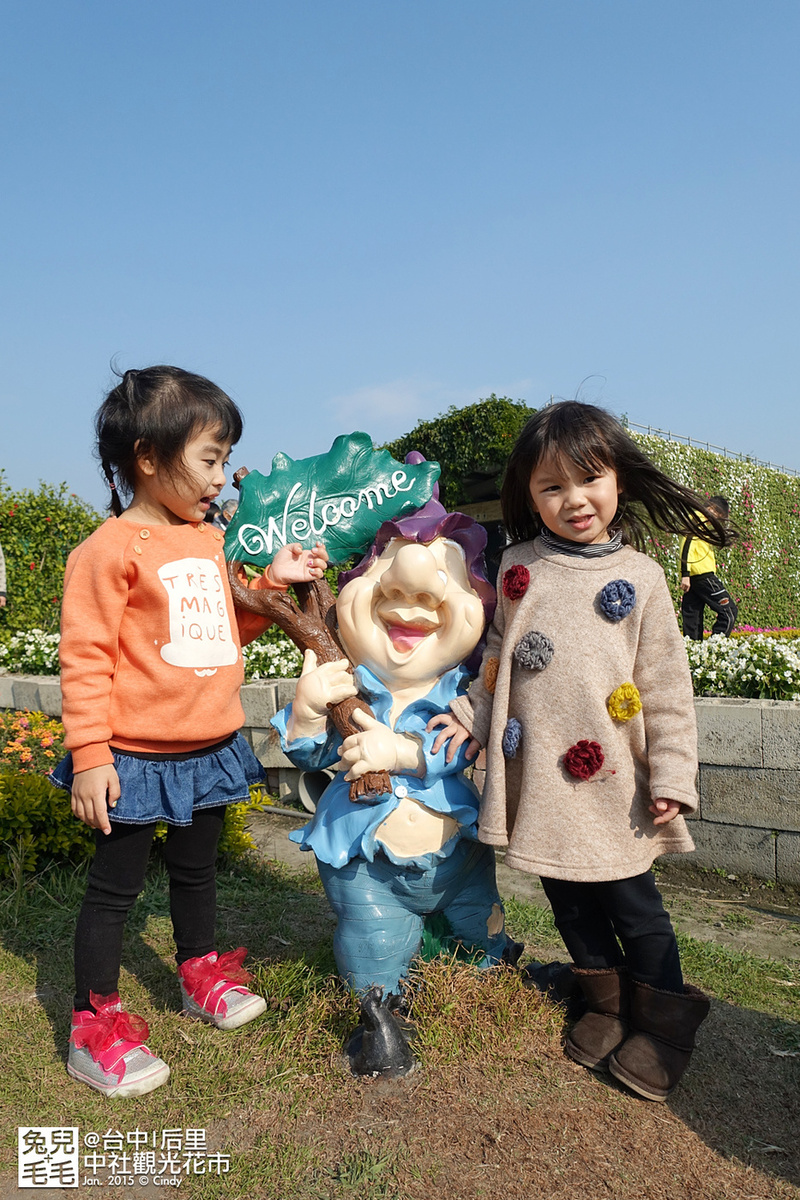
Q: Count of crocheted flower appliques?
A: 7